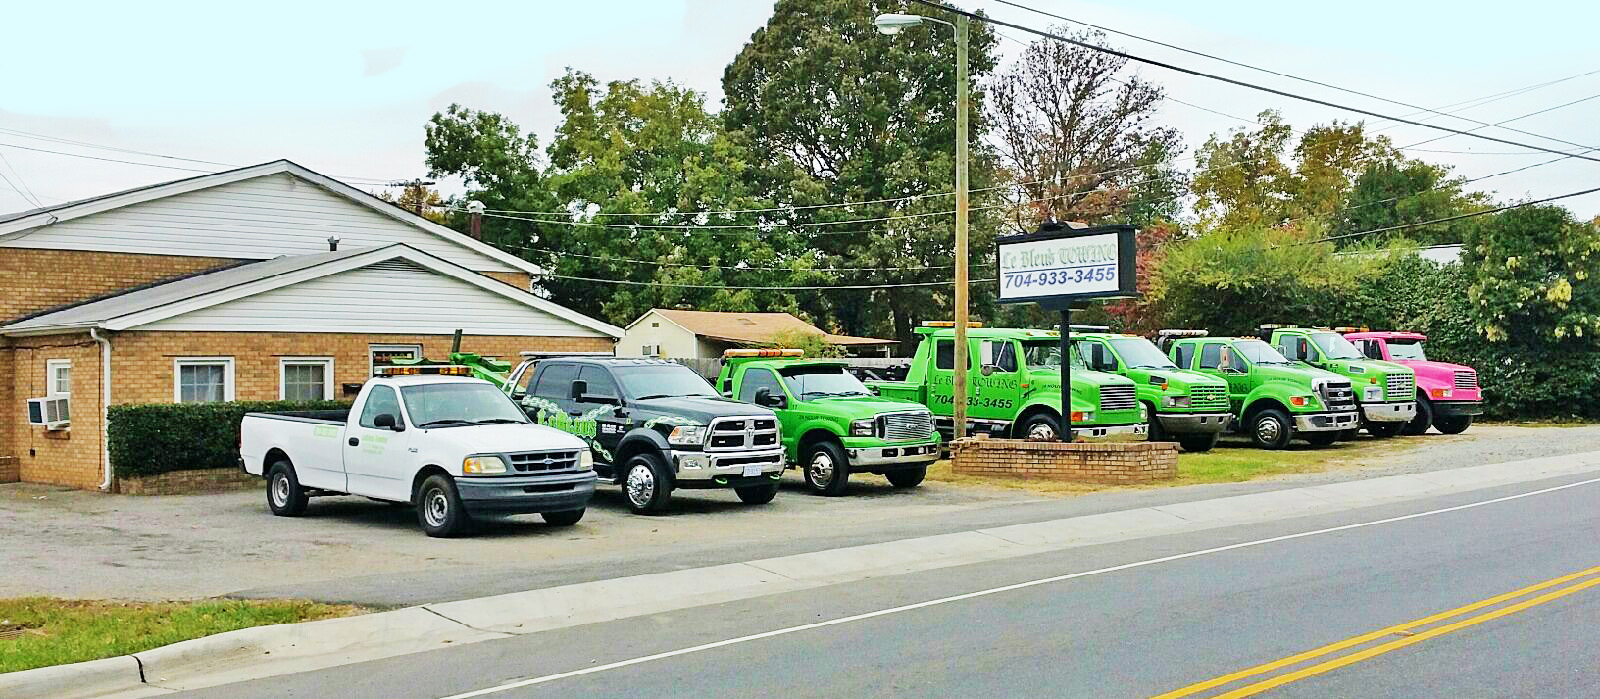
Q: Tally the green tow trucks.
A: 5